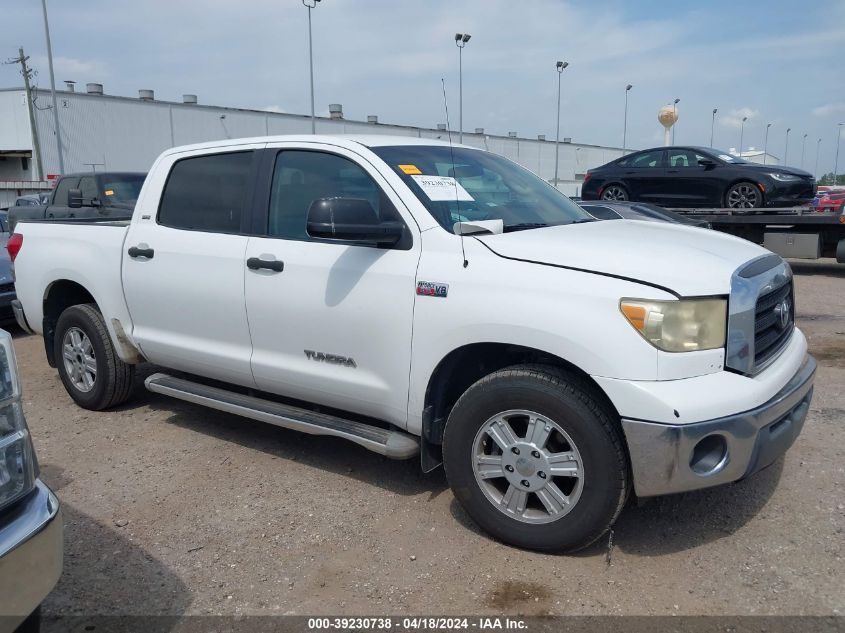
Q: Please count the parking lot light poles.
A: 13